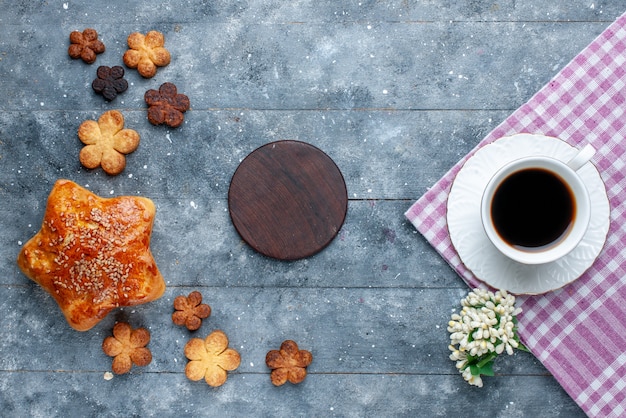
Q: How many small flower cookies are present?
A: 9